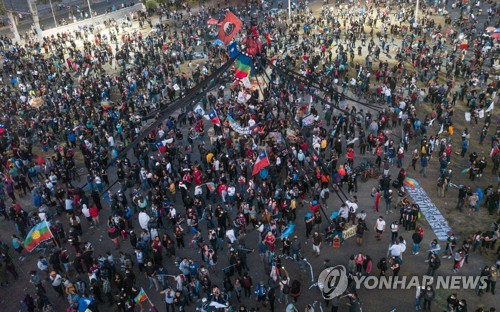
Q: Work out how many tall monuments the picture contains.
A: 1